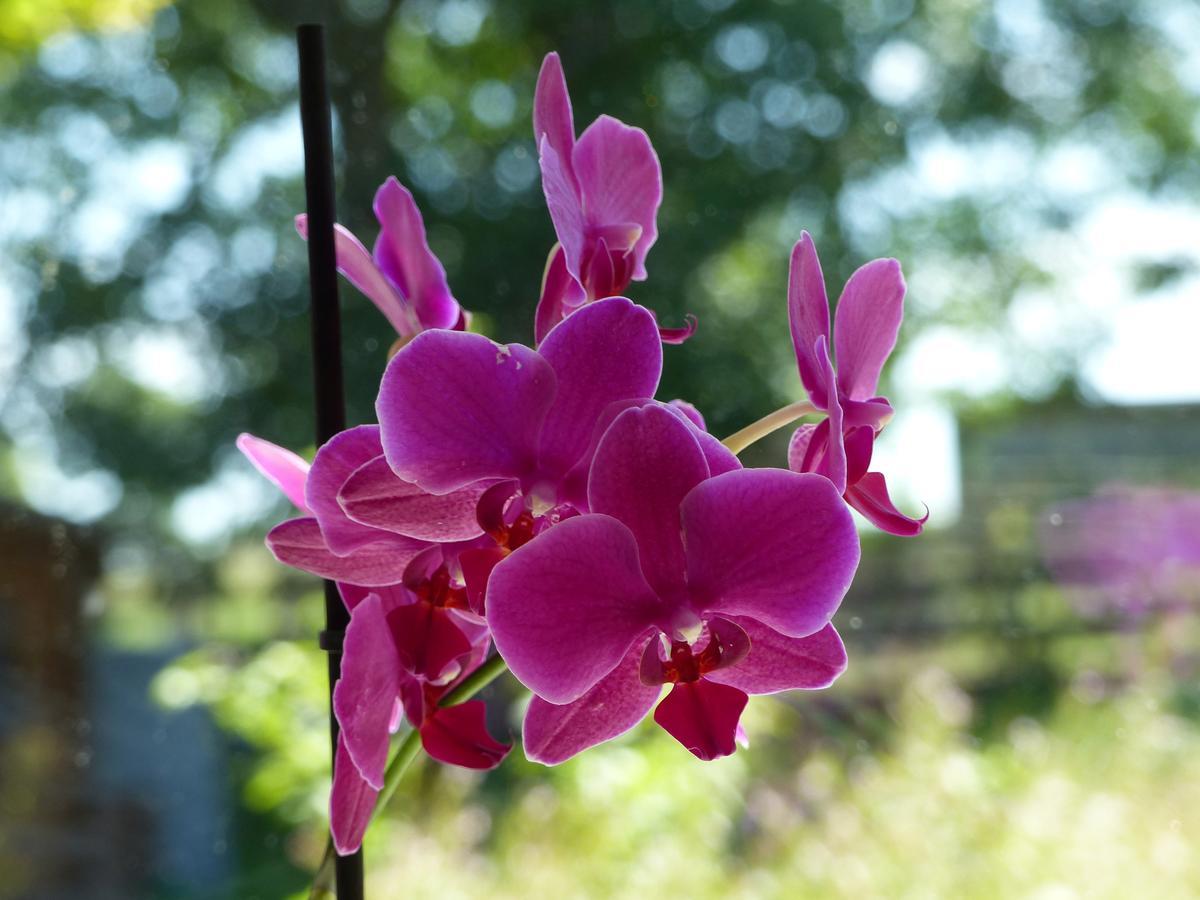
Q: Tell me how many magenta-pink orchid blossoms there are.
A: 7